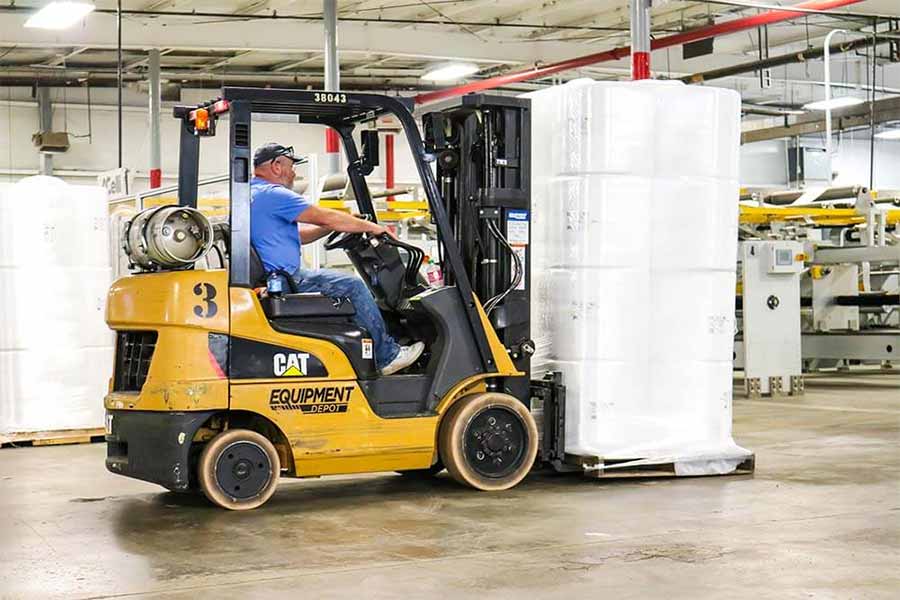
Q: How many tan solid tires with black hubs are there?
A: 2